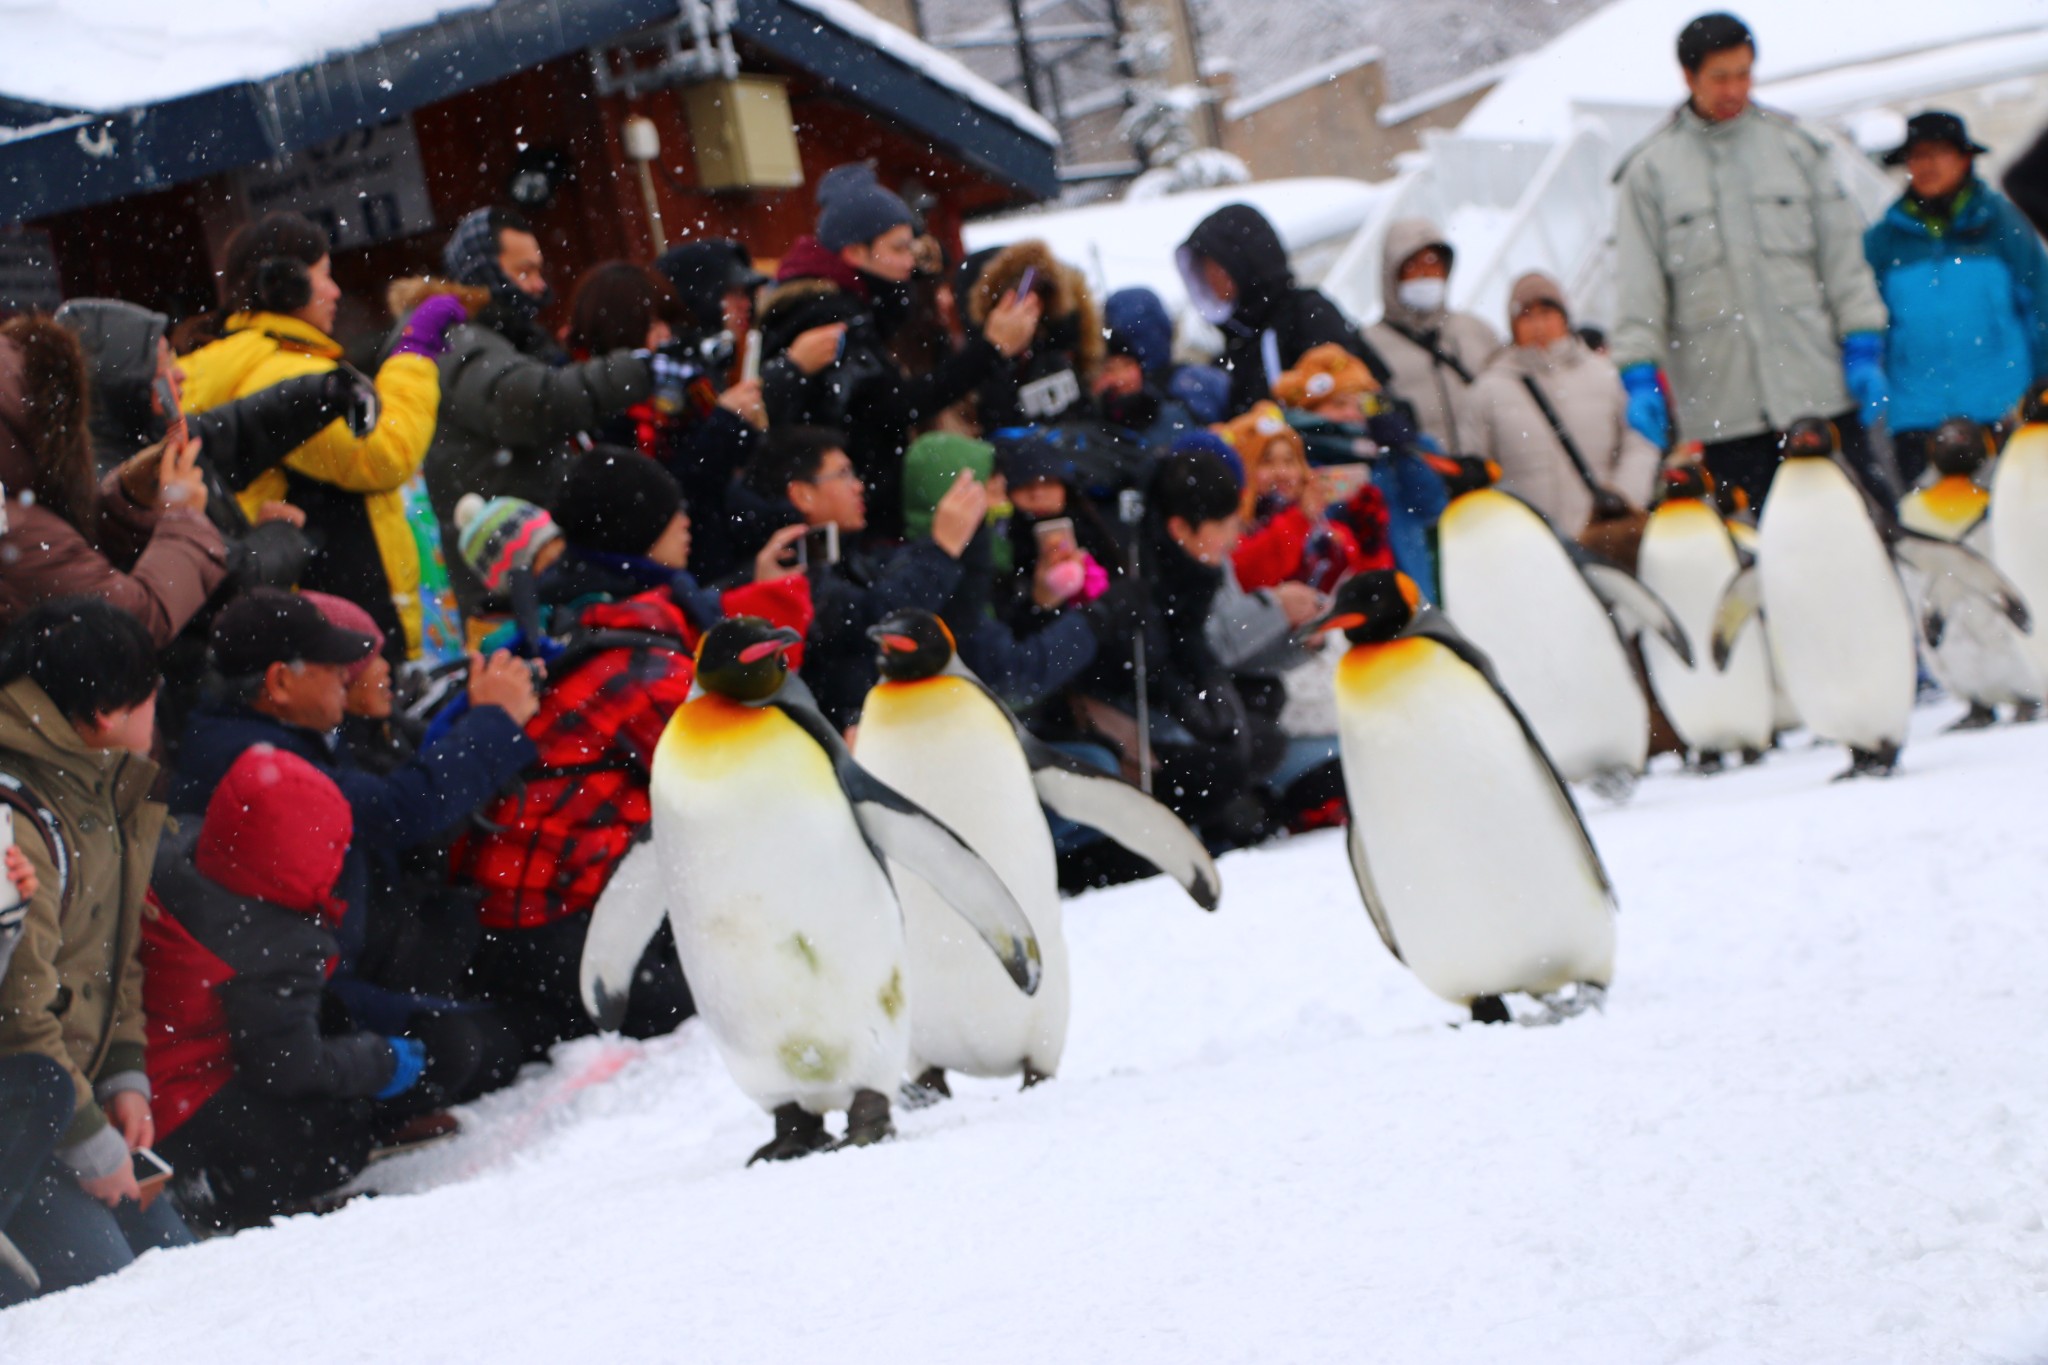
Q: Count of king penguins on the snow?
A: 9